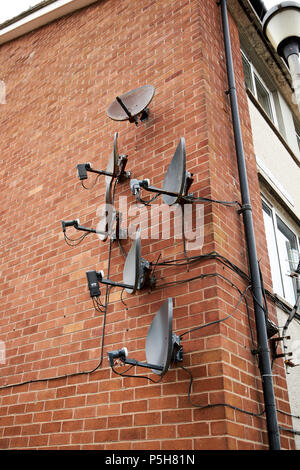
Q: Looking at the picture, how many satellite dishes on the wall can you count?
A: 6